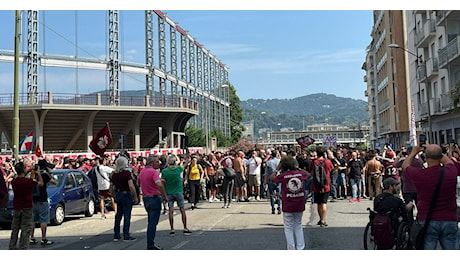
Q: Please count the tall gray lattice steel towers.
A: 13